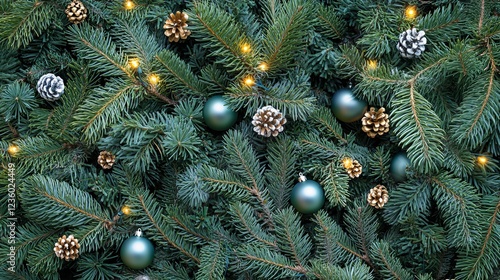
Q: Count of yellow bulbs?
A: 12